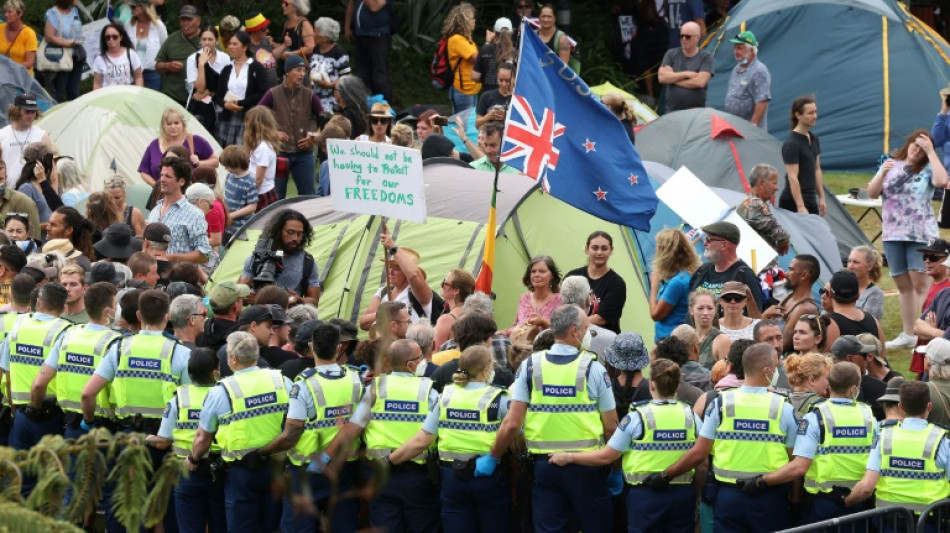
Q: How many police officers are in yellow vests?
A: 14